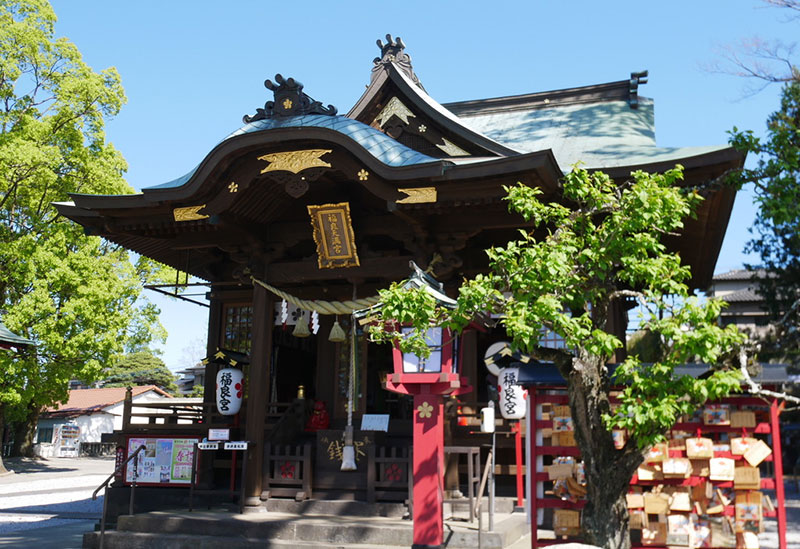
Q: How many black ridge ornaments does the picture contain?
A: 3